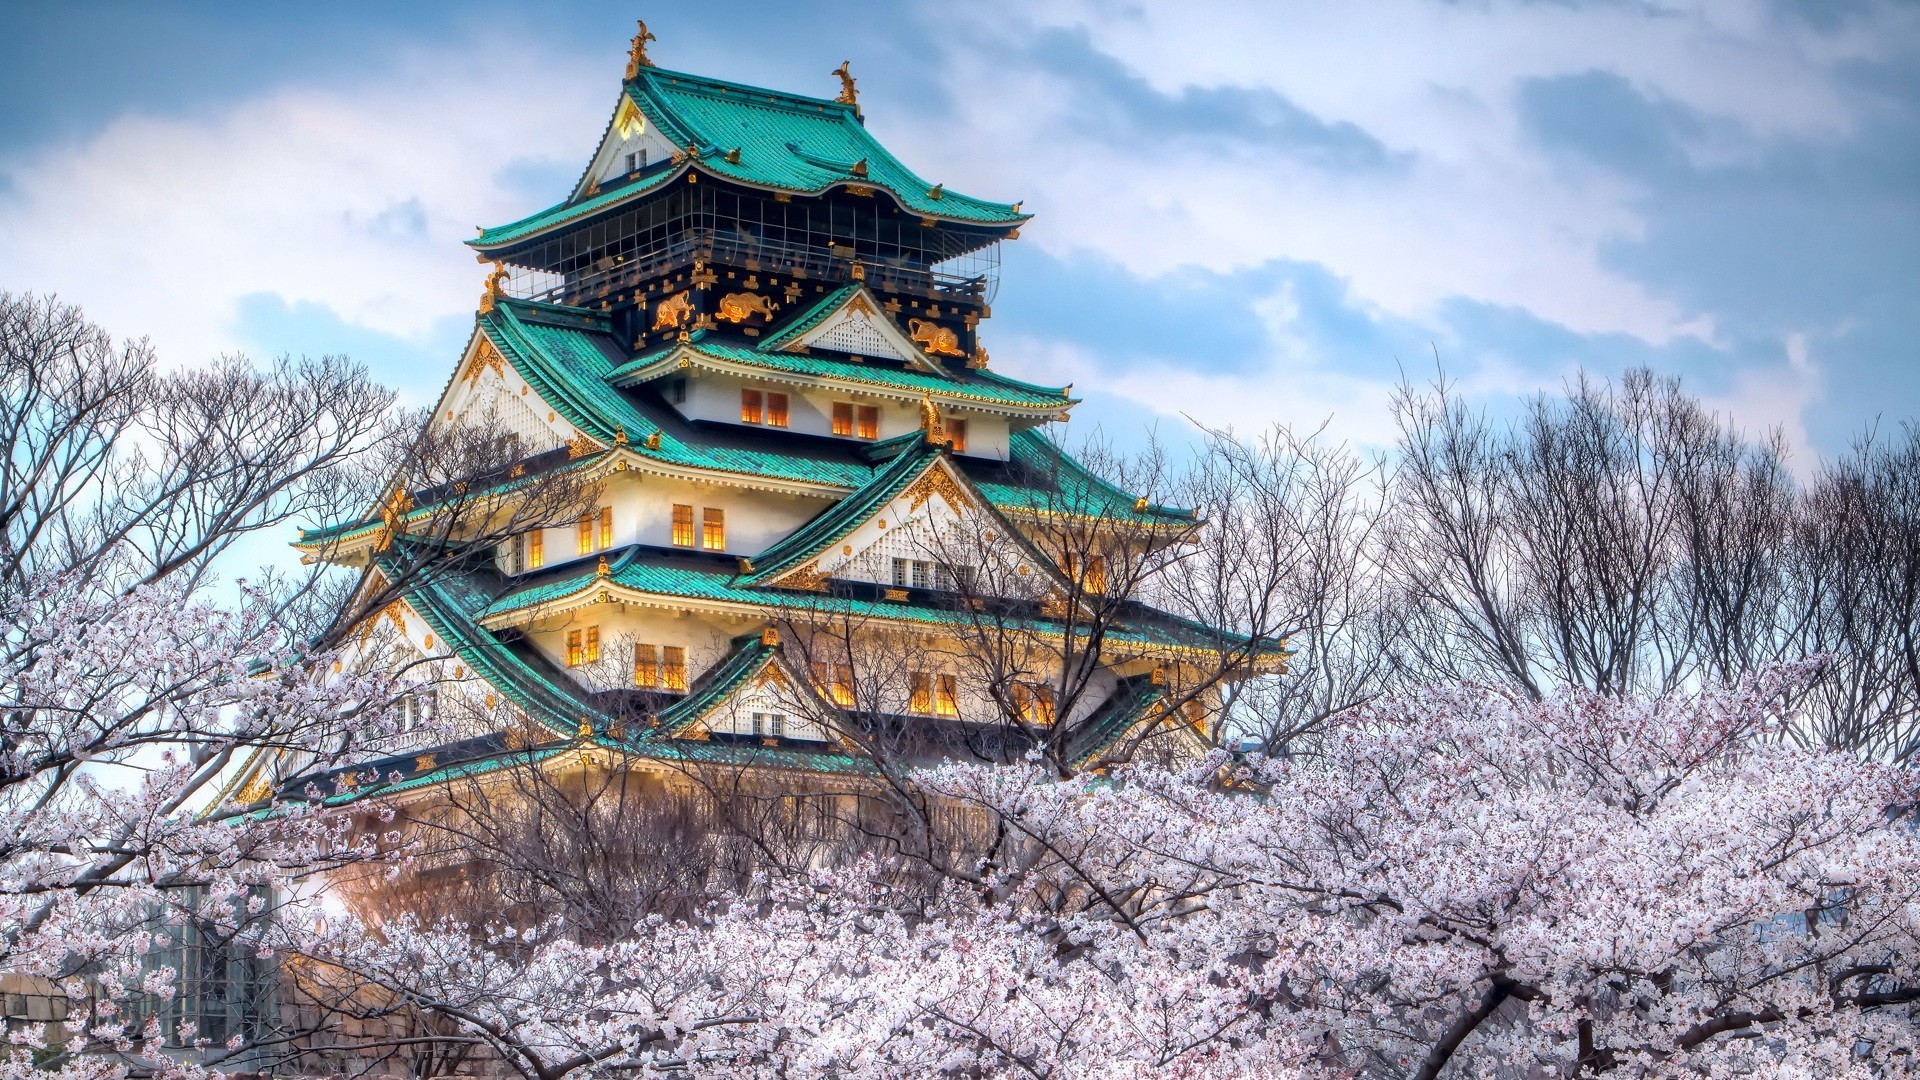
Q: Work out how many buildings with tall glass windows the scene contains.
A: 1